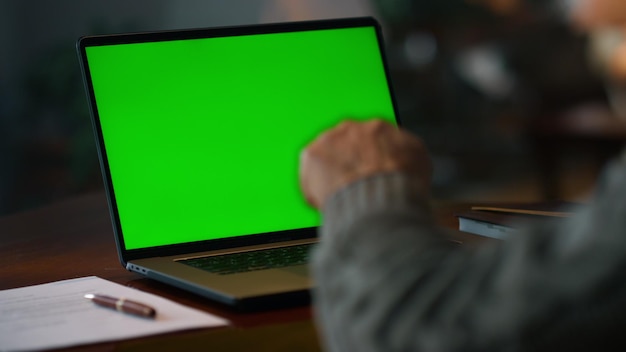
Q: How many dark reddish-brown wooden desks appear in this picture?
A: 1